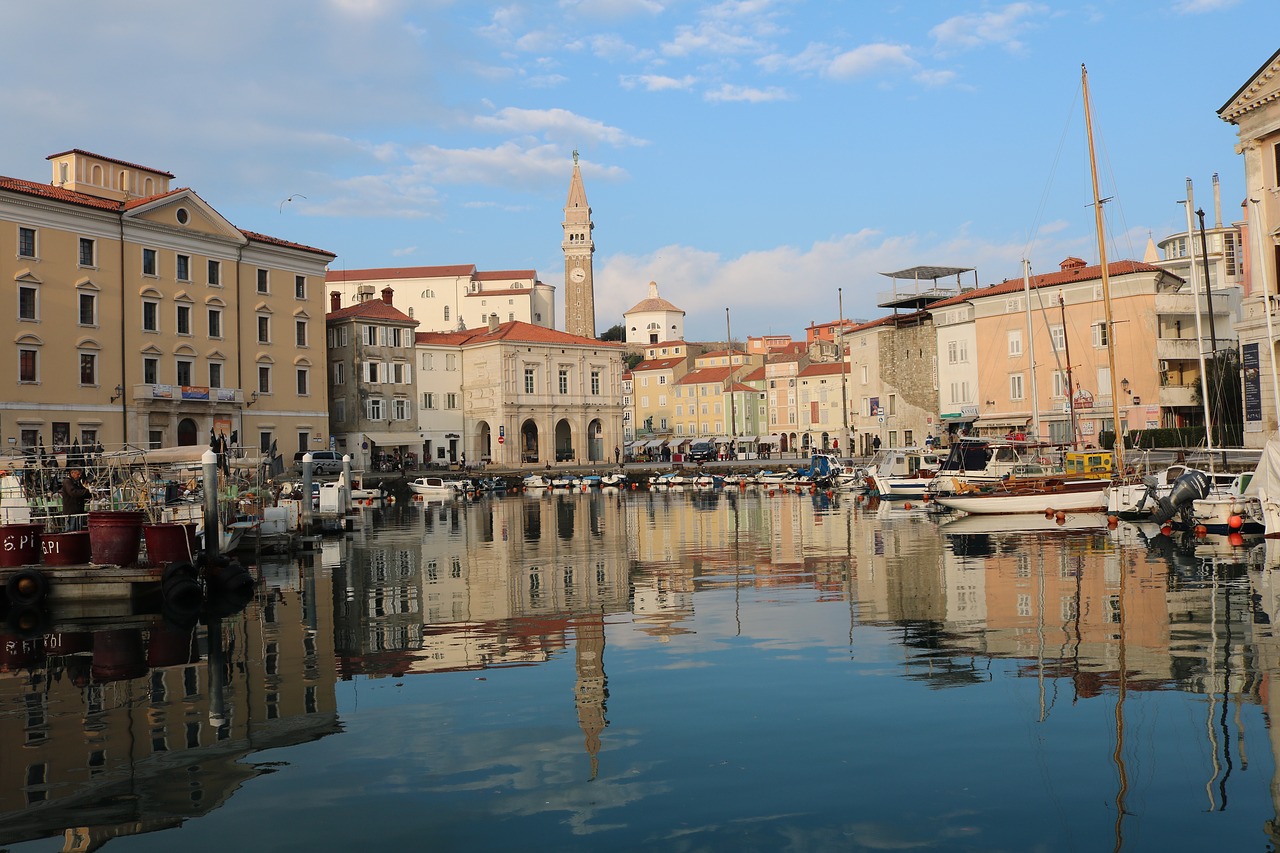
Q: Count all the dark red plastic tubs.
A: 4